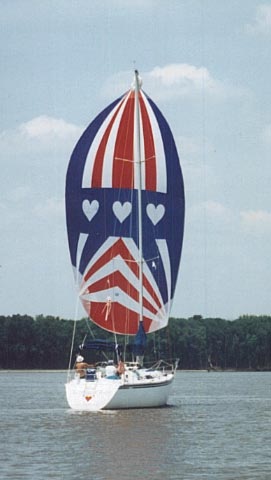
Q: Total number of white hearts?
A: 3